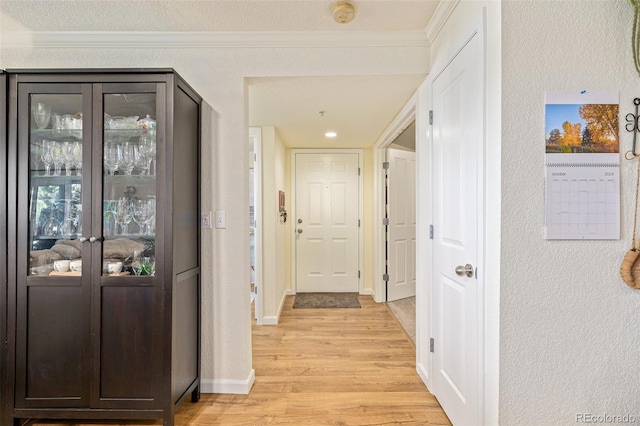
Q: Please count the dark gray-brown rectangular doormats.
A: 1